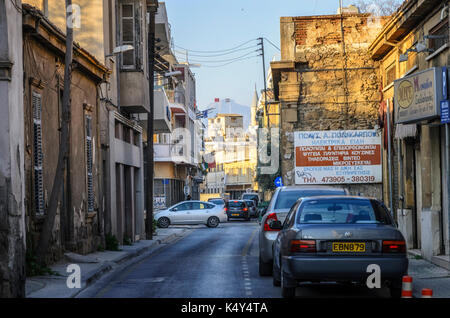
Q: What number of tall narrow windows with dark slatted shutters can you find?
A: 2